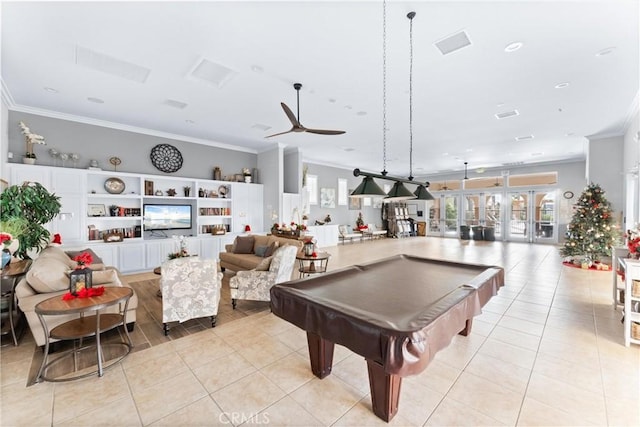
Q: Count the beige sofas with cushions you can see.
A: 2